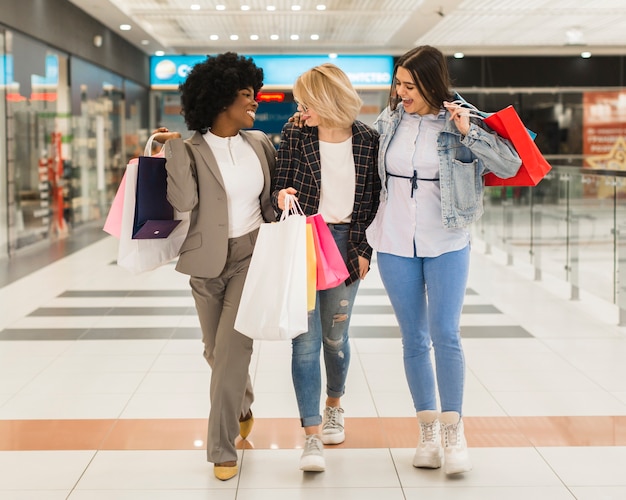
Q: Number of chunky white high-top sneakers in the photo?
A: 2